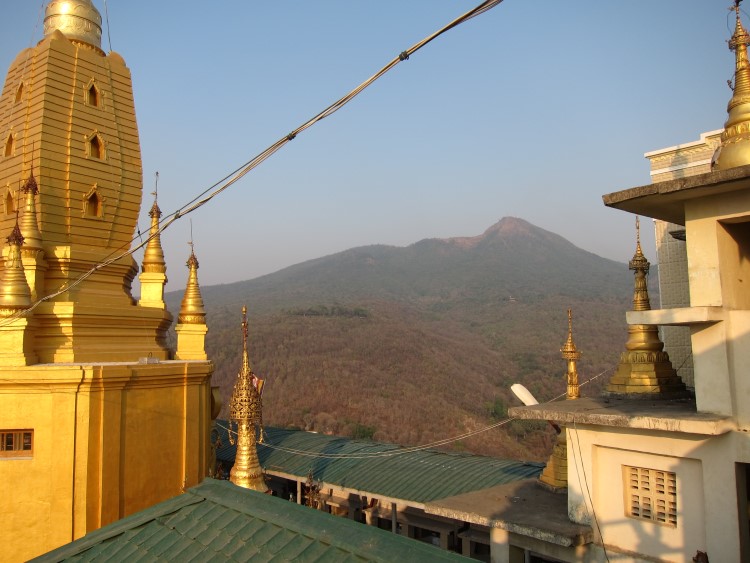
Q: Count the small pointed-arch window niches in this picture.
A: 6